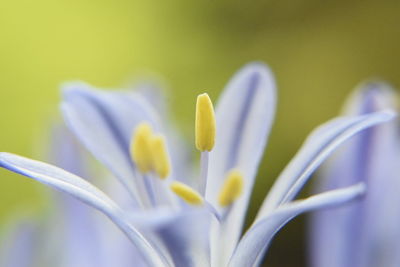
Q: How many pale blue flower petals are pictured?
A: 6